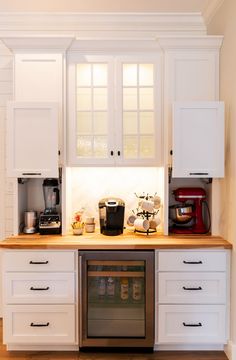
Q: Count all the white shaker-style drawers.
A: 6